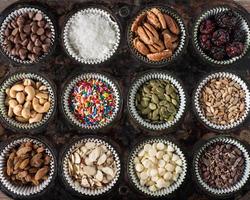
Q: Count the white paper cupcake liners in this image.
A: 12